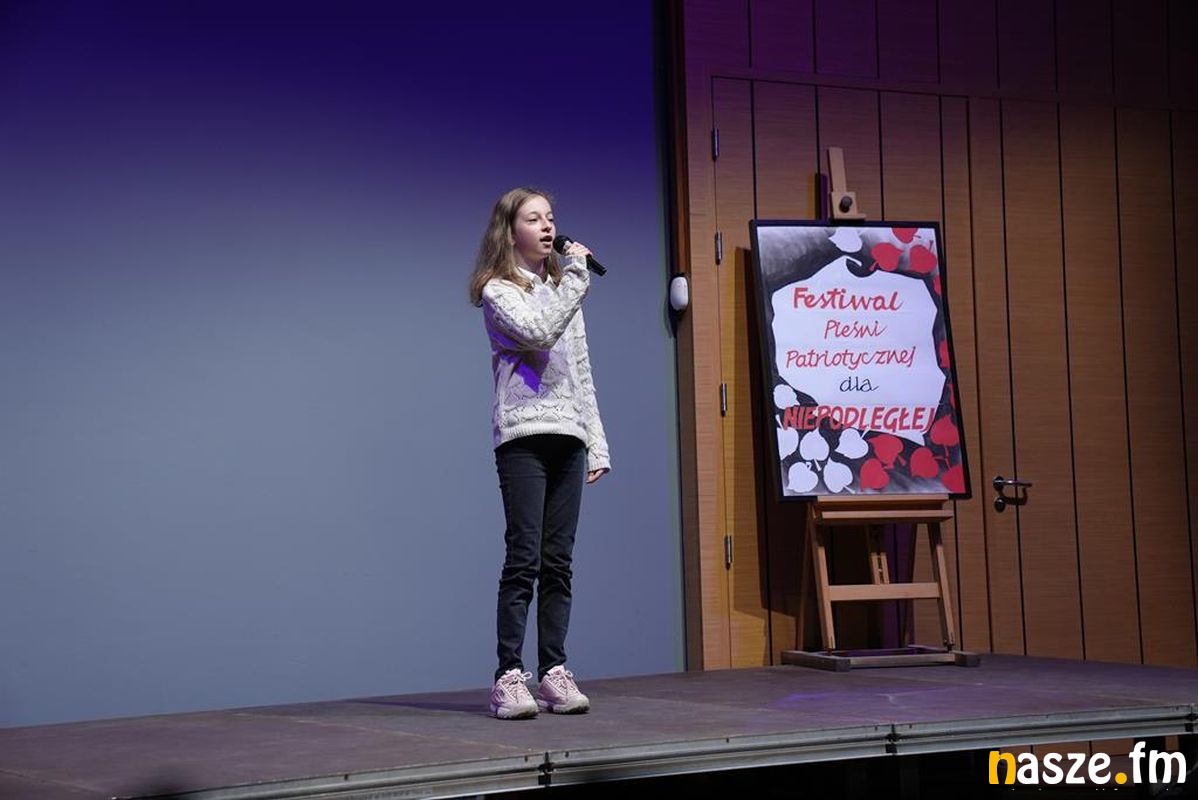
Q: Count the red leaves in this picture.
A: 11